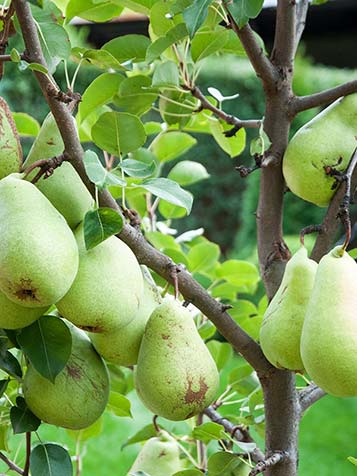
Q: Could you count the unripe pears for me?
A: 12